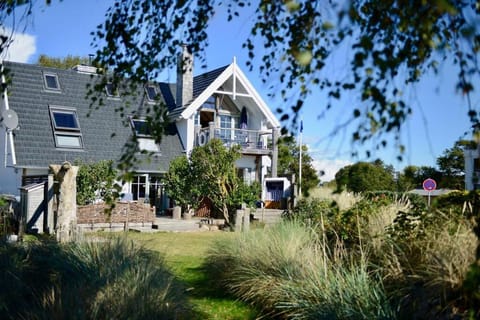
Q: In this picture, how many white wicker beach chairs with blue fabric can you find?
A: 1